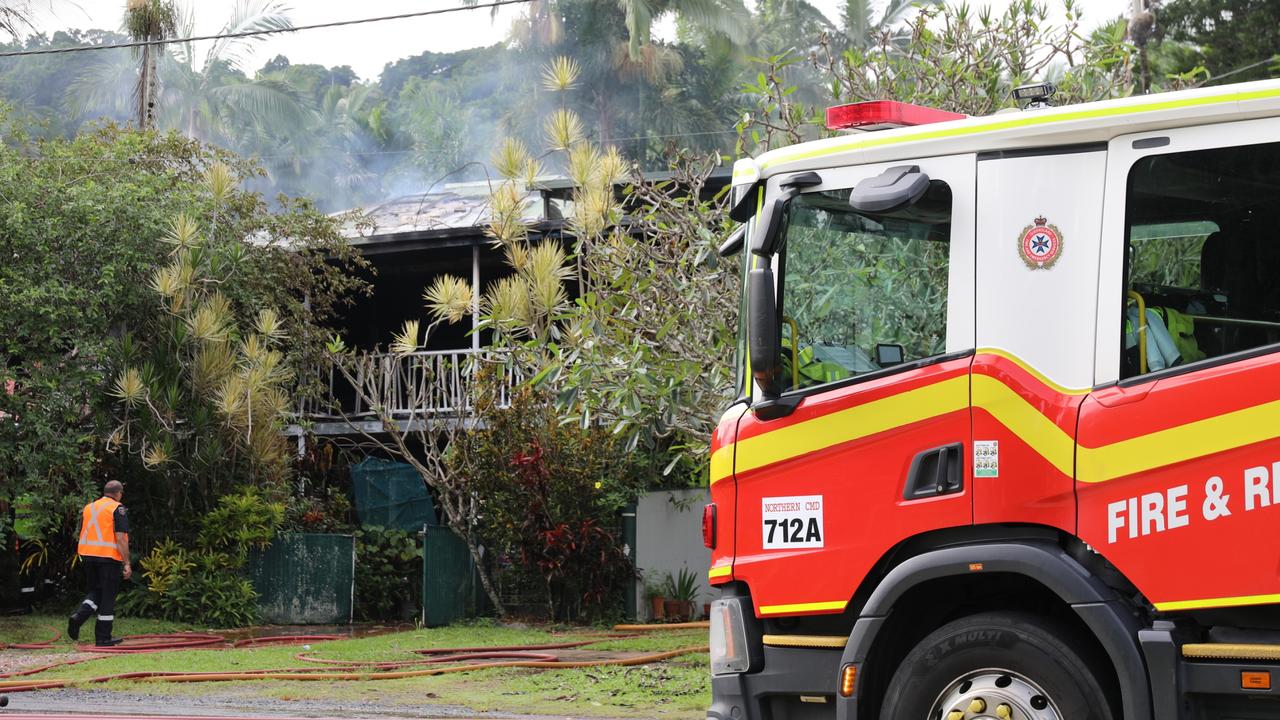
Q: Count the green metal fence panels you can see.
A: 2